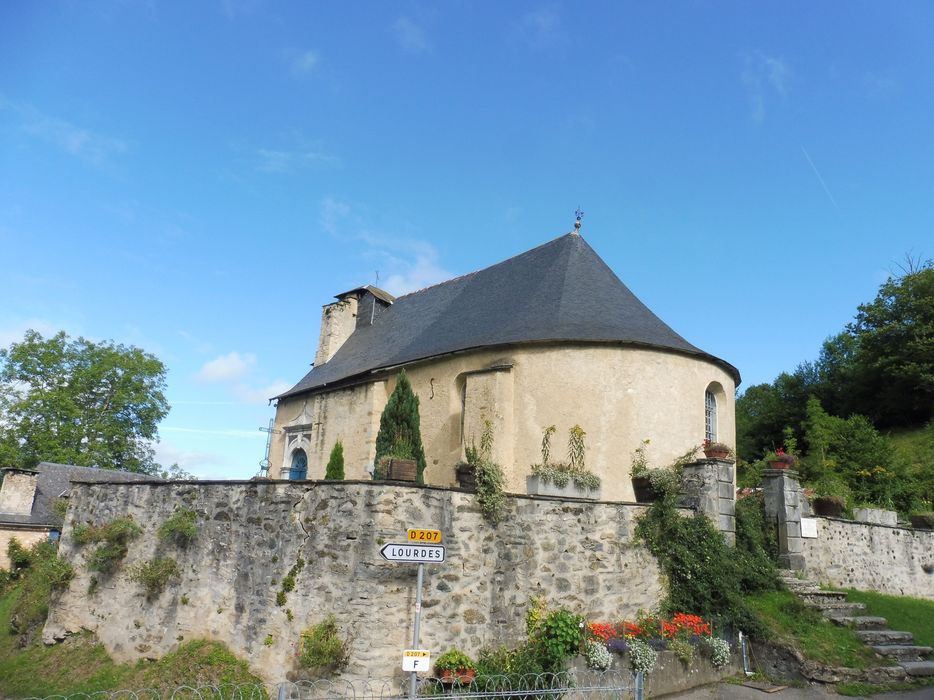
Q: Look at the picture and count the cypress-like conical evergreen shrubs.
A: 2